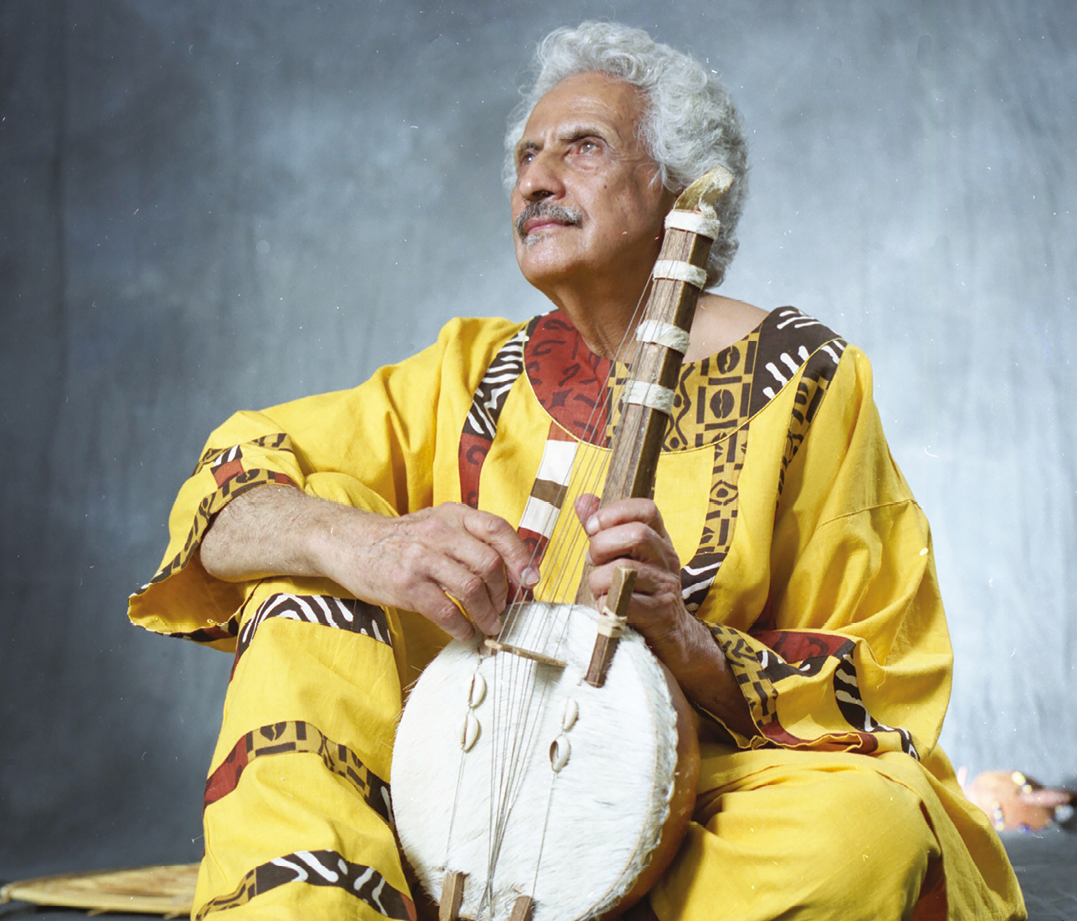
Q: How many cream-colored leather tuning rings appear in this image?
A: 4